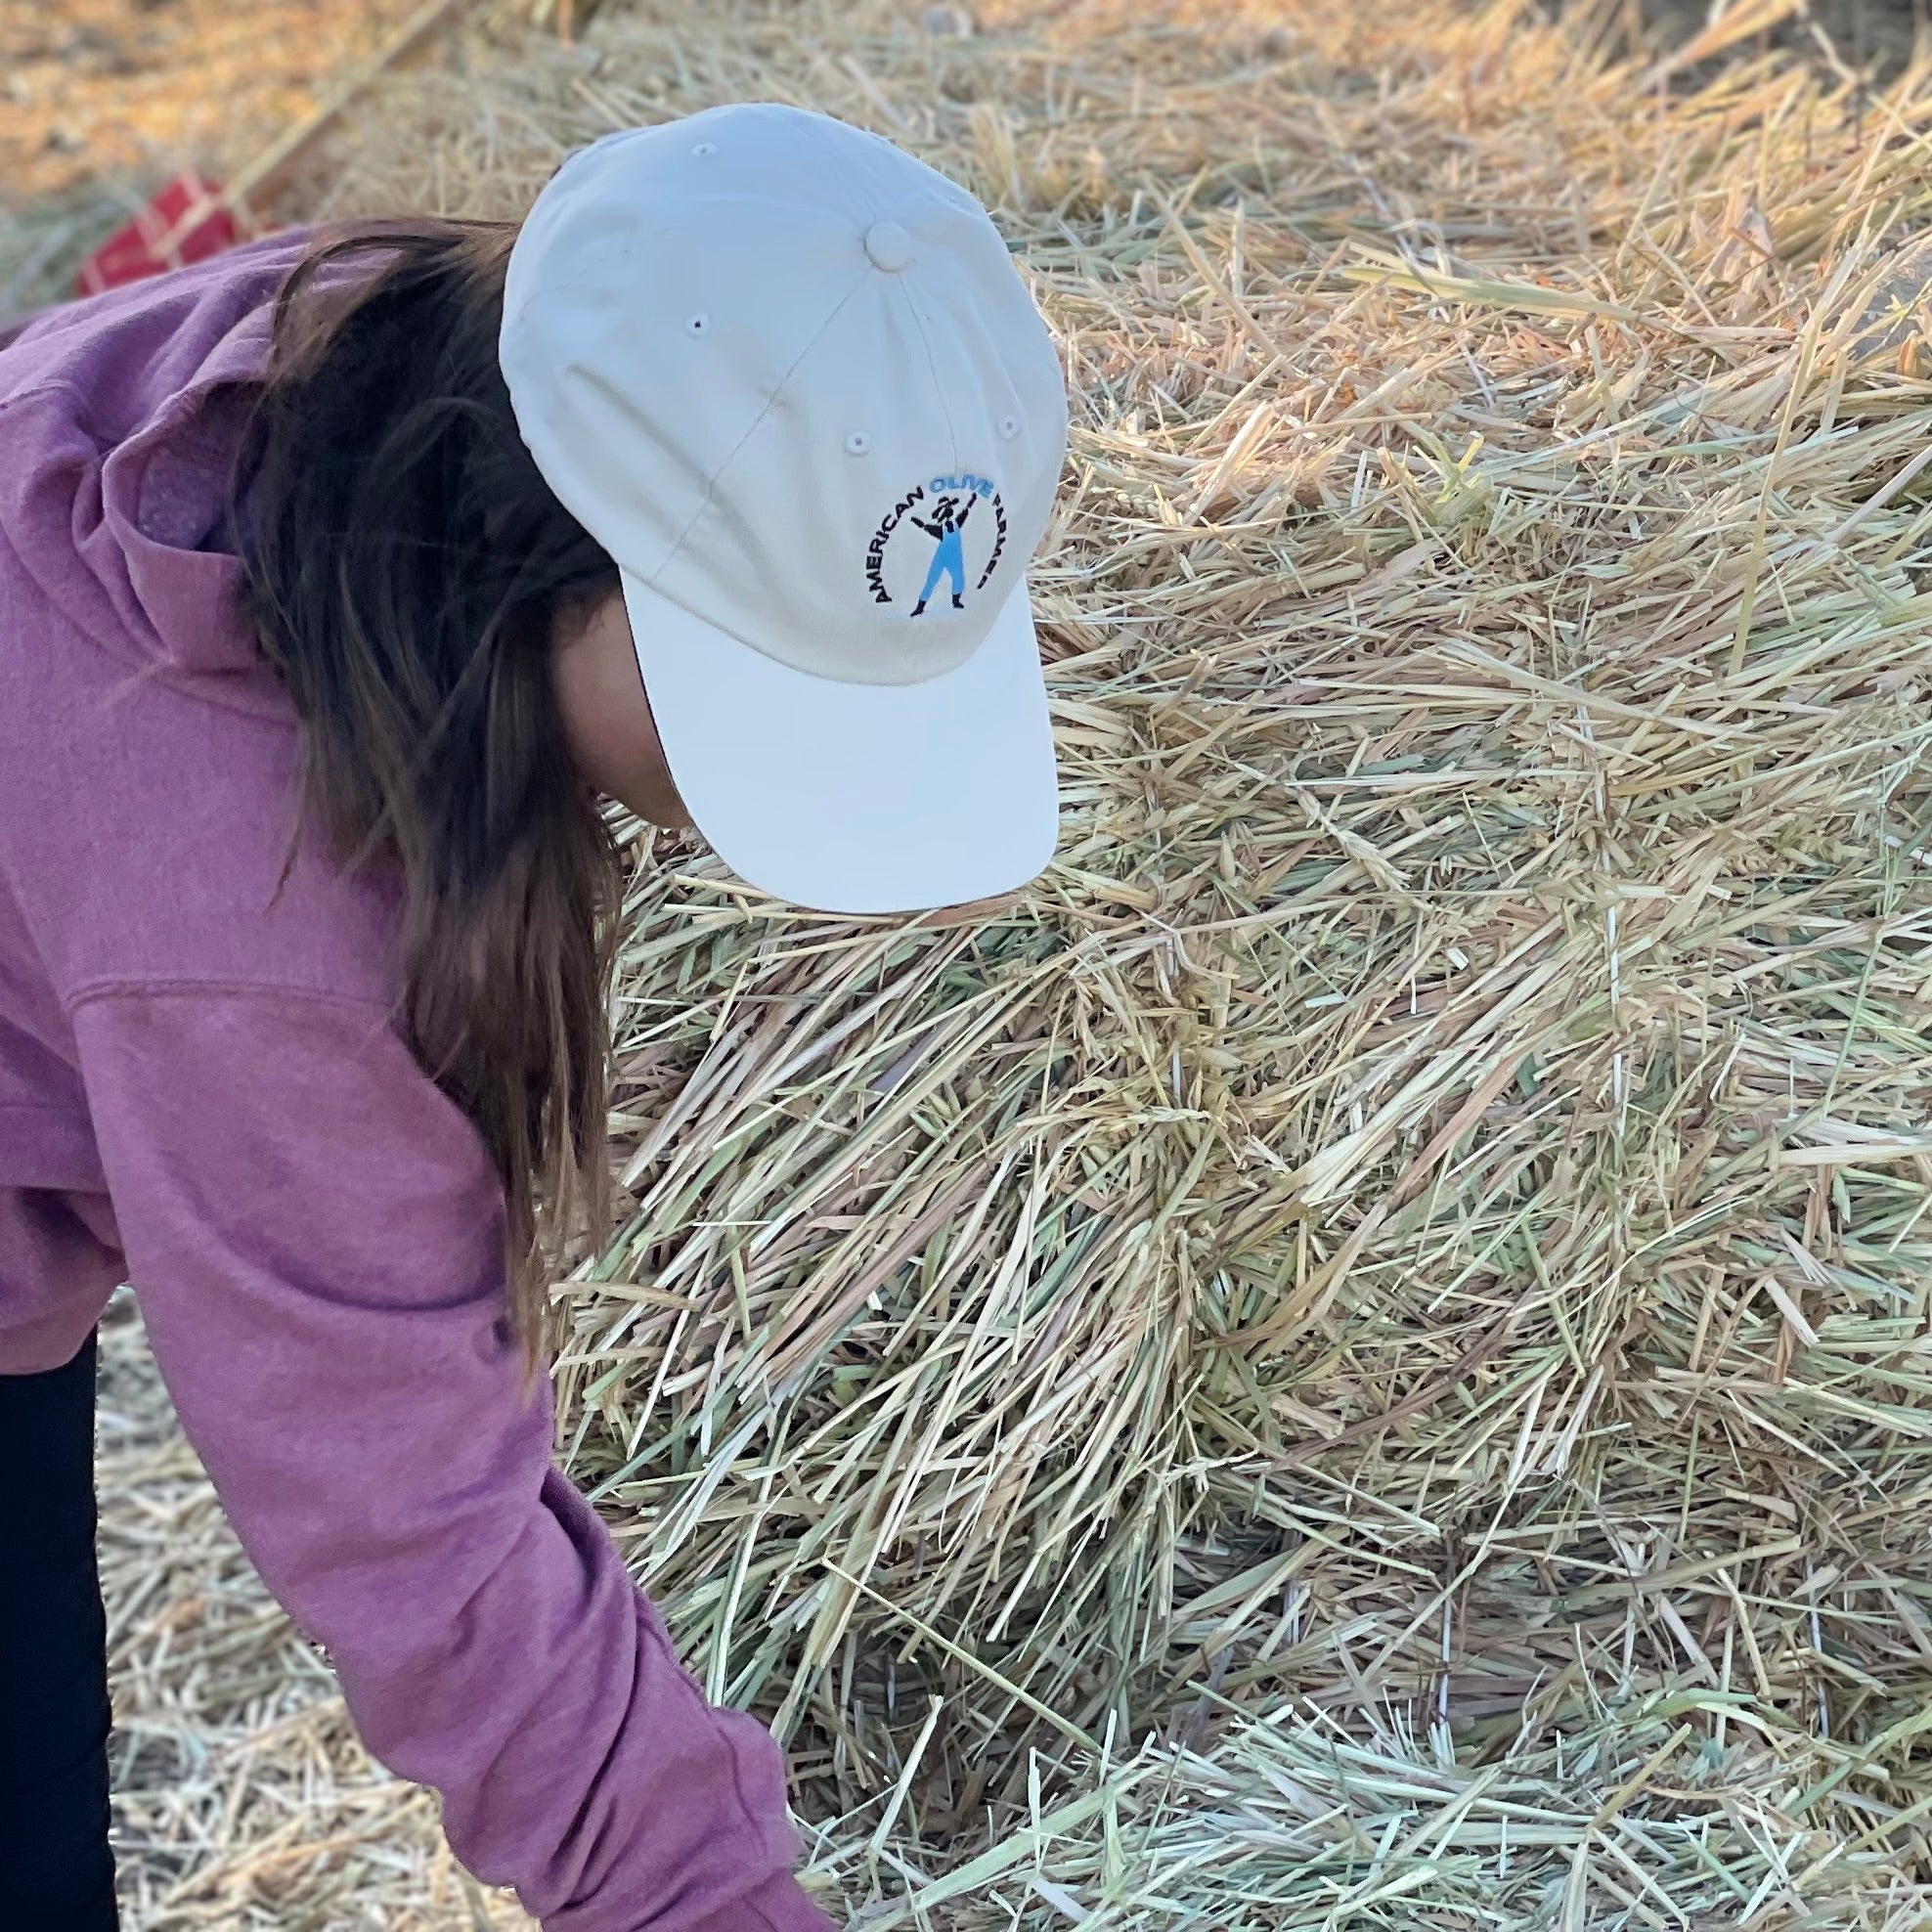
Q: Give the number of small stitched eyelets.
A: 4